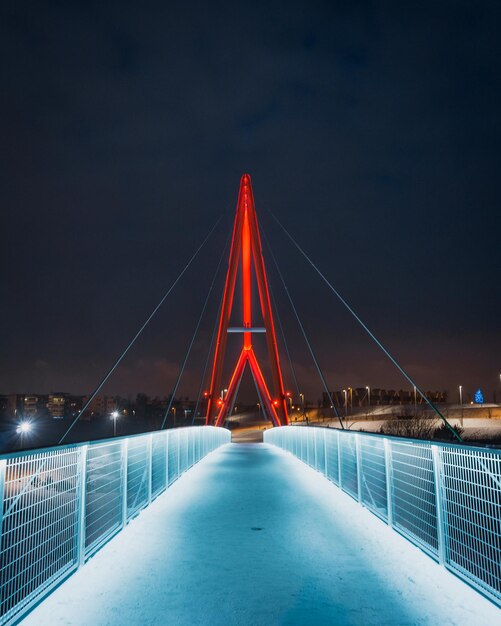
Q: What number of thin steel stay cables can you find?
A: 6